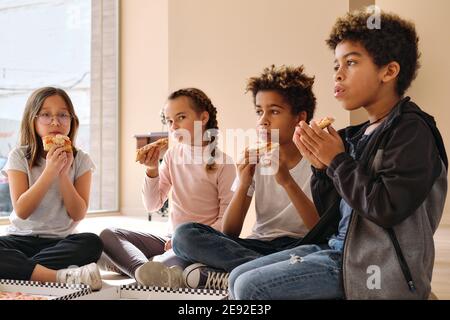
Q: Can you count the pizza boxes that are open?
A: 2